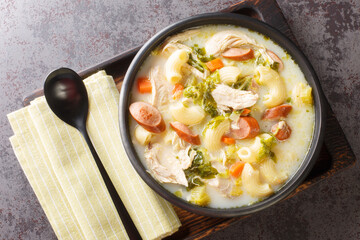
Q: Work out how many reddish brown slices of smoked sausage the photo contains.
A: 7